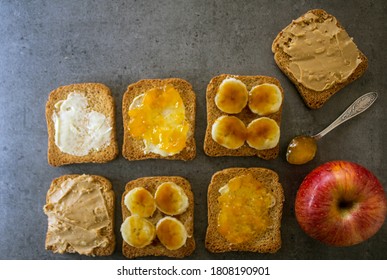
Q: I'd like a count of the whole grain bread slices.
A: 7